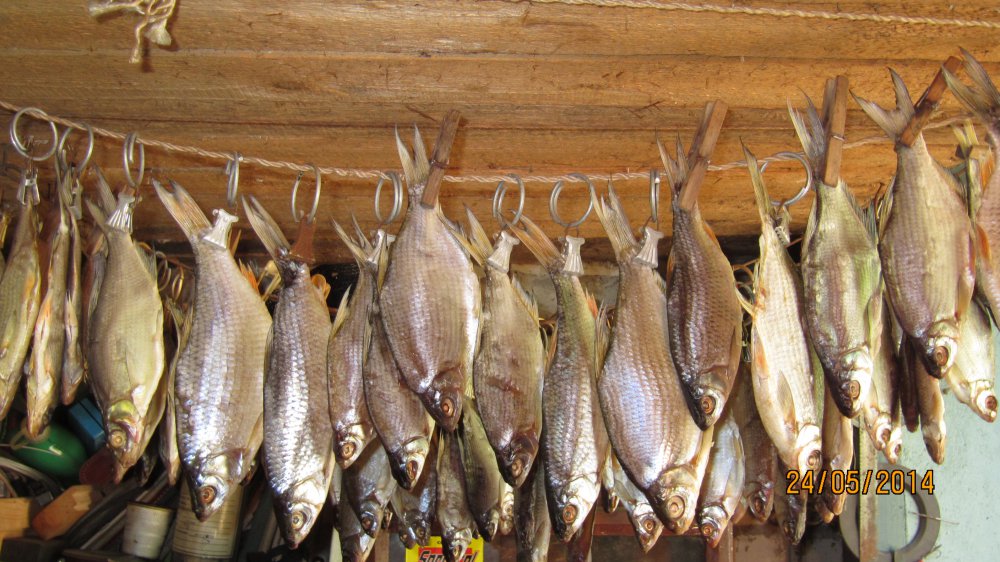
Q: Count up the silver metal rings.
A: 10